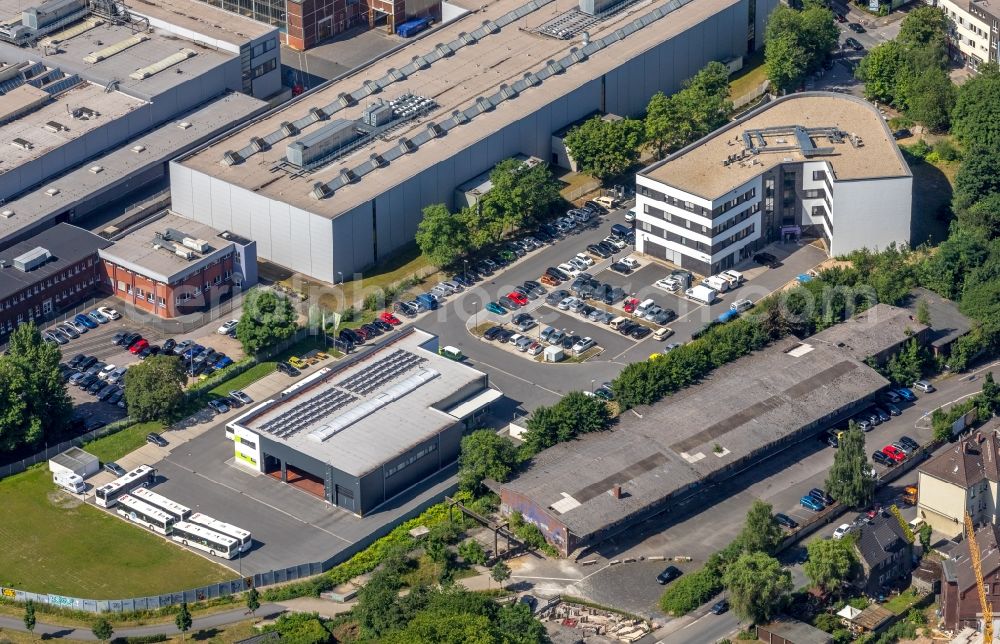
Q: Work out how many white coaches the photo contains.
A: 5